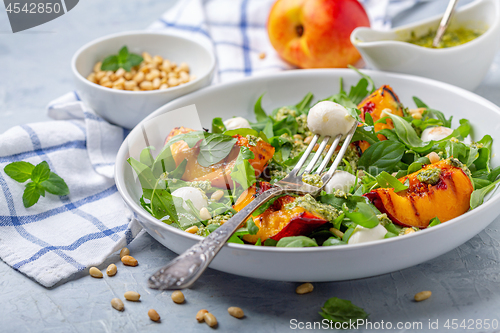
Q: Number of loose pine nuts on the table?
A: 13